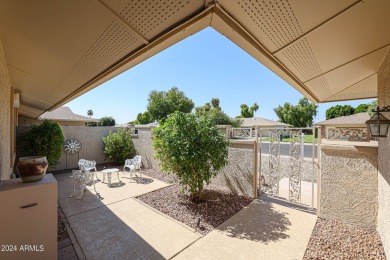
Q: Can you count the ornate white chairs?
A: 3